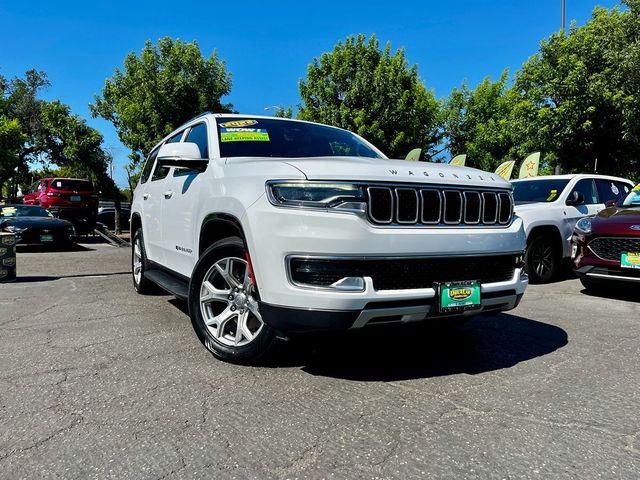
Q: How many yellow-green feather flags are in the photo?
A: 4